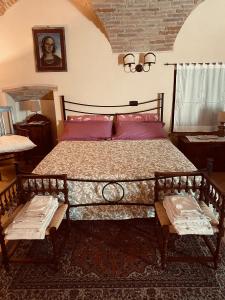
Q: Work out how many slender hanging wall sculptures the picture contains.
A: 0